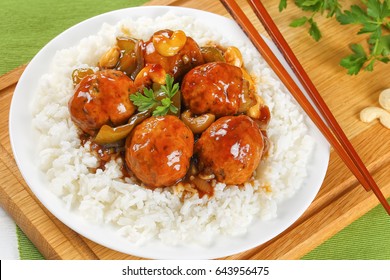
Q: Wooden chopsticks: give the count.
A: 2